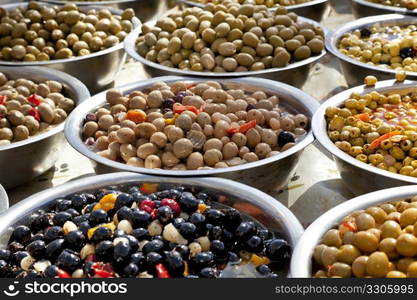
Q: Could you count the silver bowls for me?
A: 12